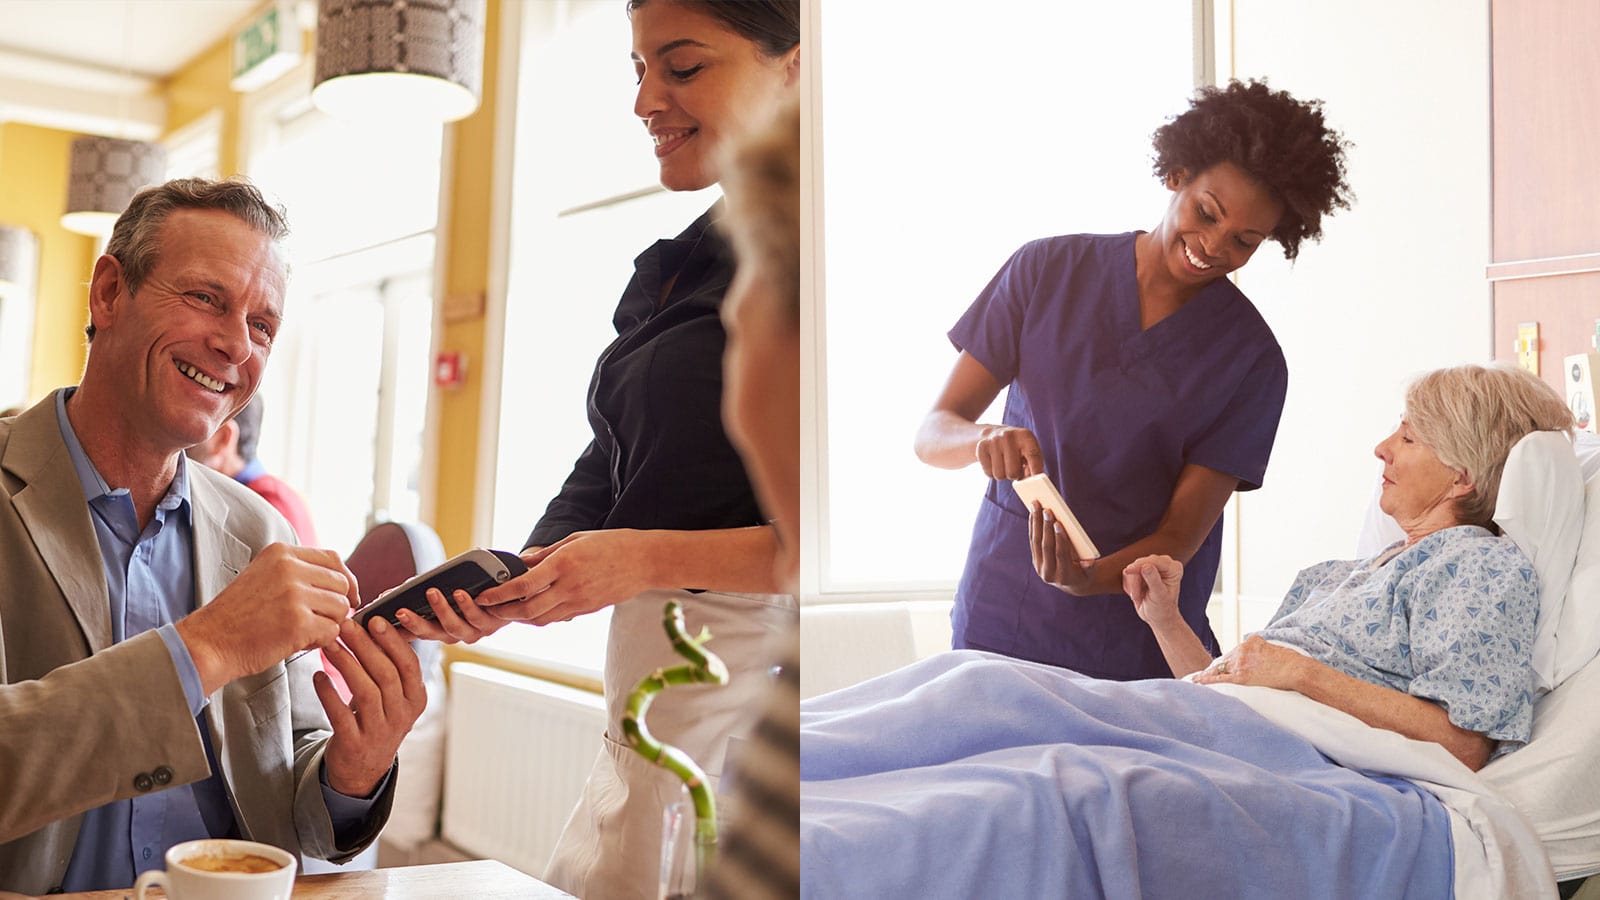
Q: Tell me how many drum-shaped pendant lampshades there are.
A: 3